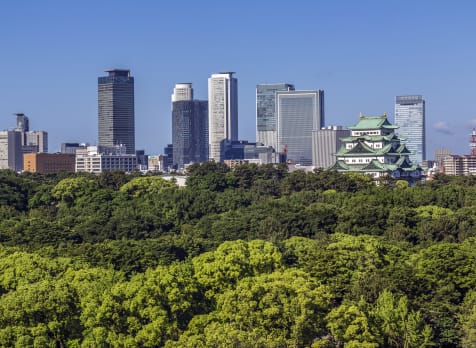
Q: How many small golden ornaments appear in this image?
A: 2